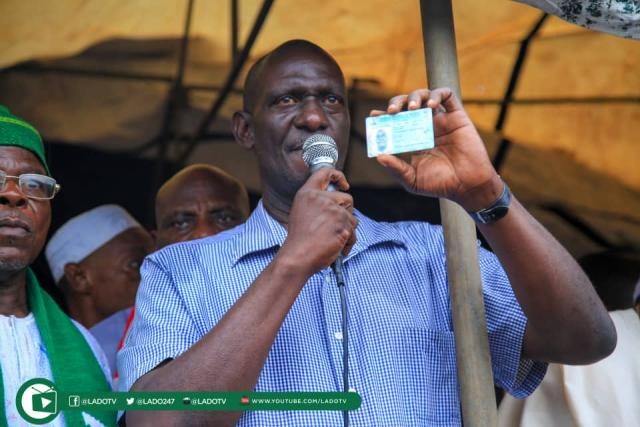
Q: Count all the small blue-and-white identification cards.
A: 1